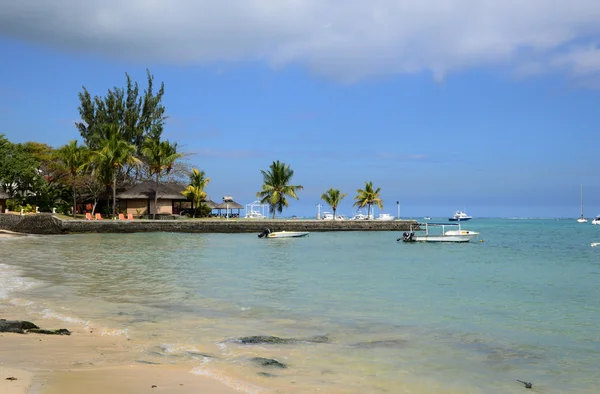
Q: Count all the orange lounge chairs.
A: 4